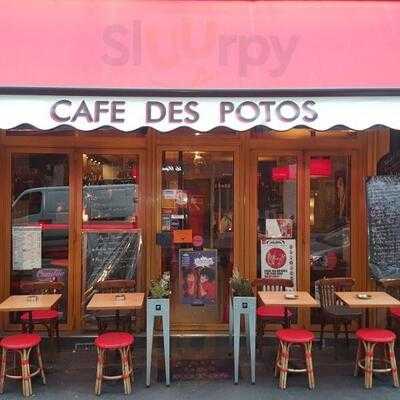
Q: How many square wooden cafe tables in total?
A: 4